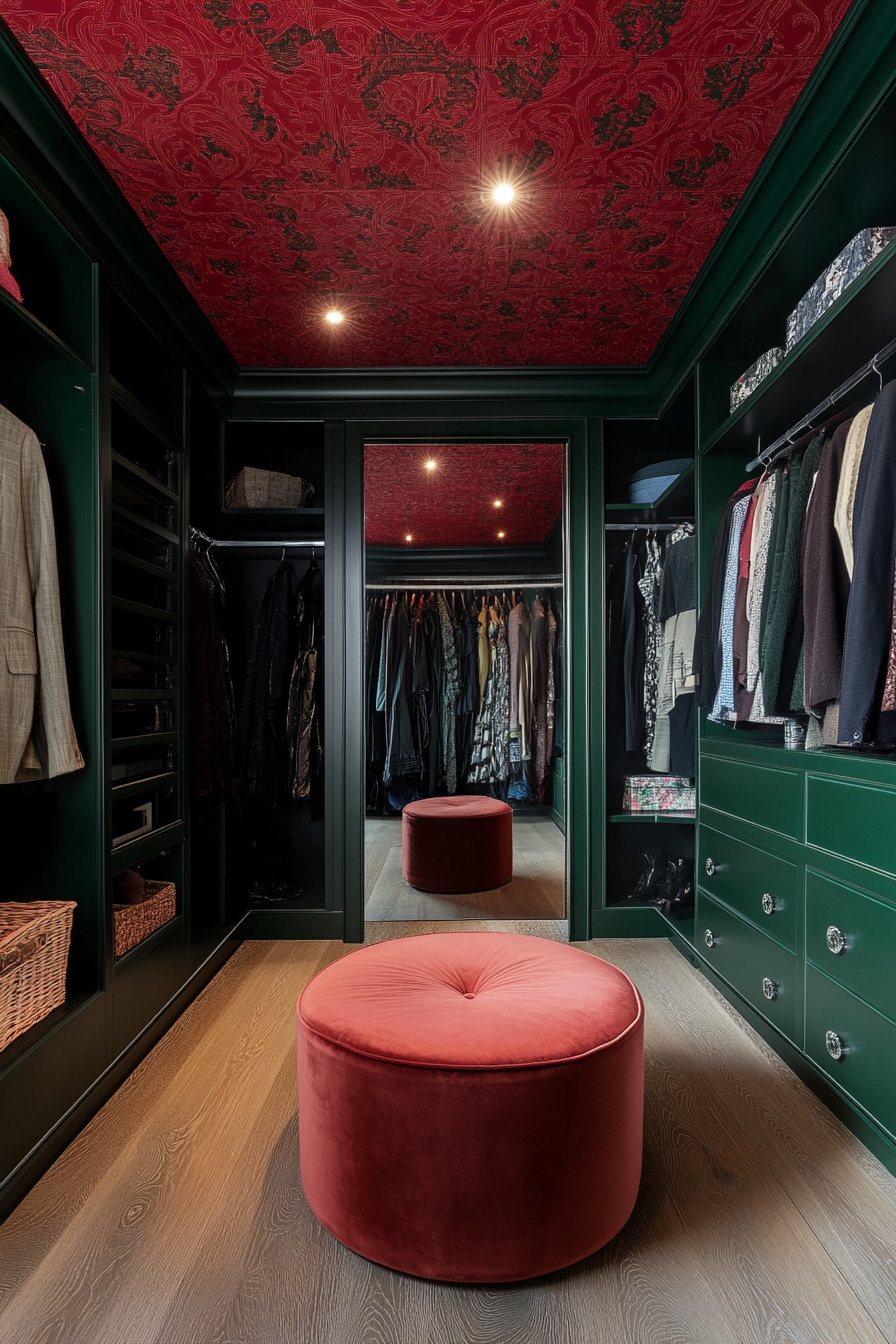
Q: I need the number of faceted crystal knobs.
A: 6